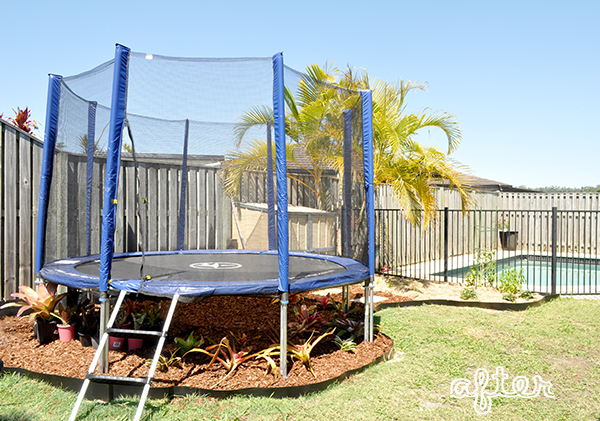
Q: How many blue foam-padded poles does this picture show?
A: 8